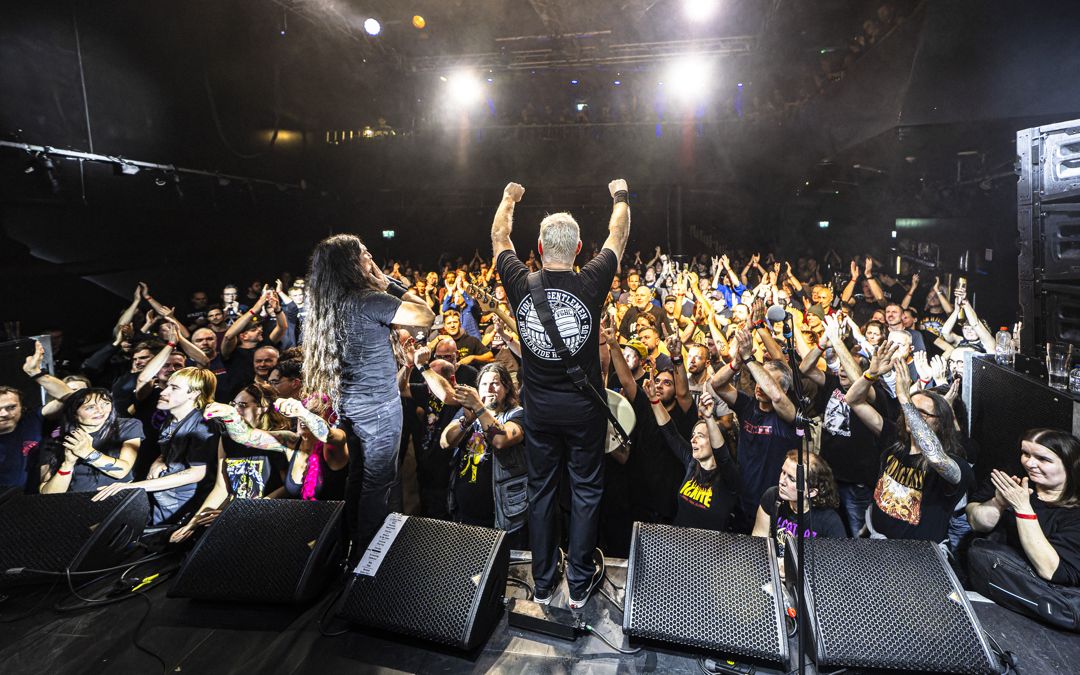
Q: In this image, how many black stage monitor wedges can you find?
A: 5